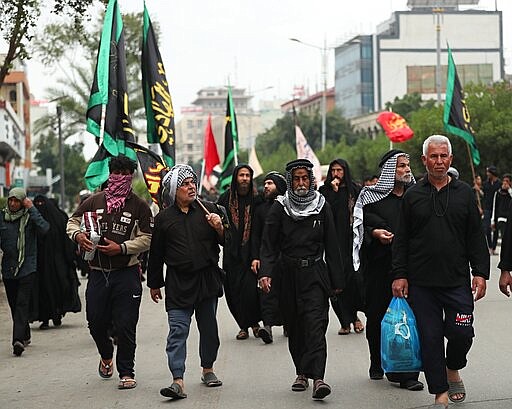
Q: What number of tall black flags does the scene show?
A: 4